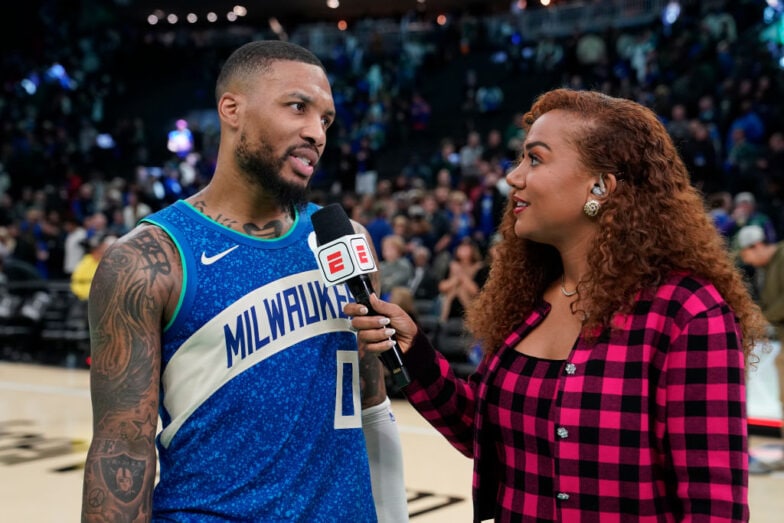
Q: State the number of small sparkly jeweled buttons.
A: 3